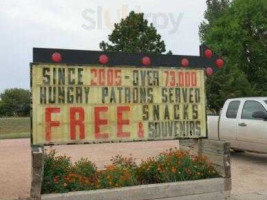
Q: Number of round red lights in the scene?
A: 7